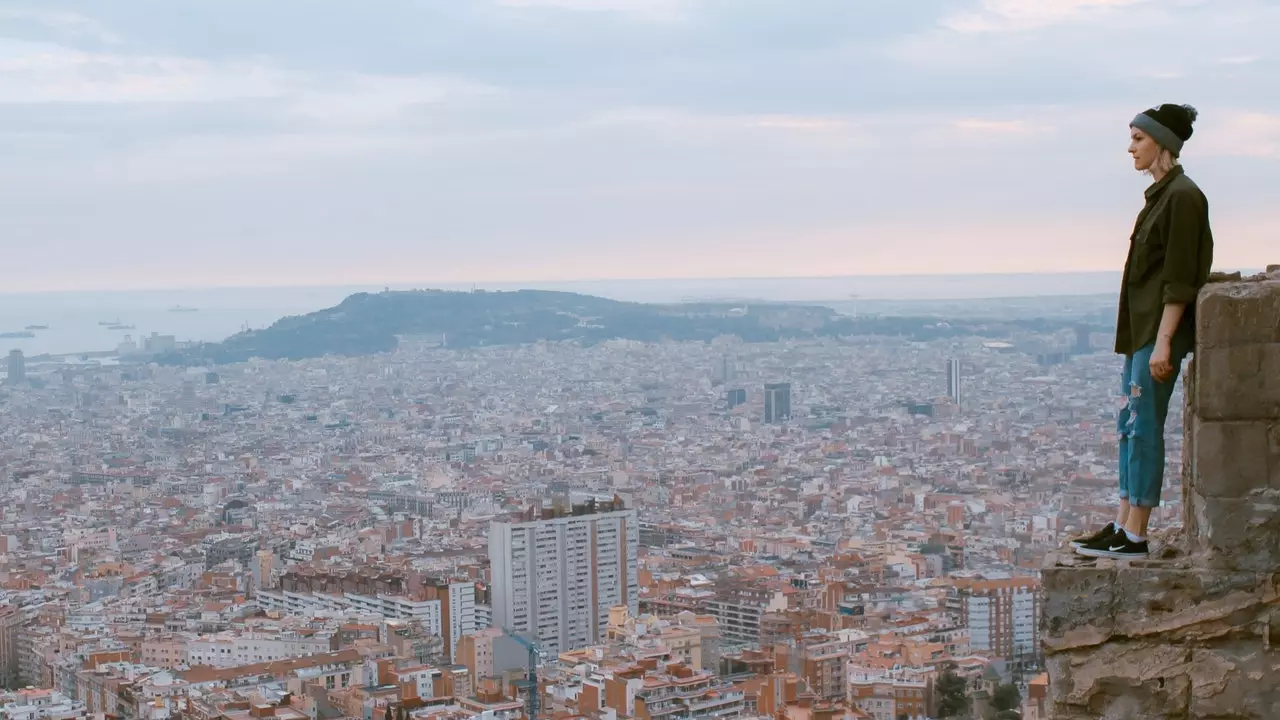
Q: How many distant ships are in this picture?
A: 5